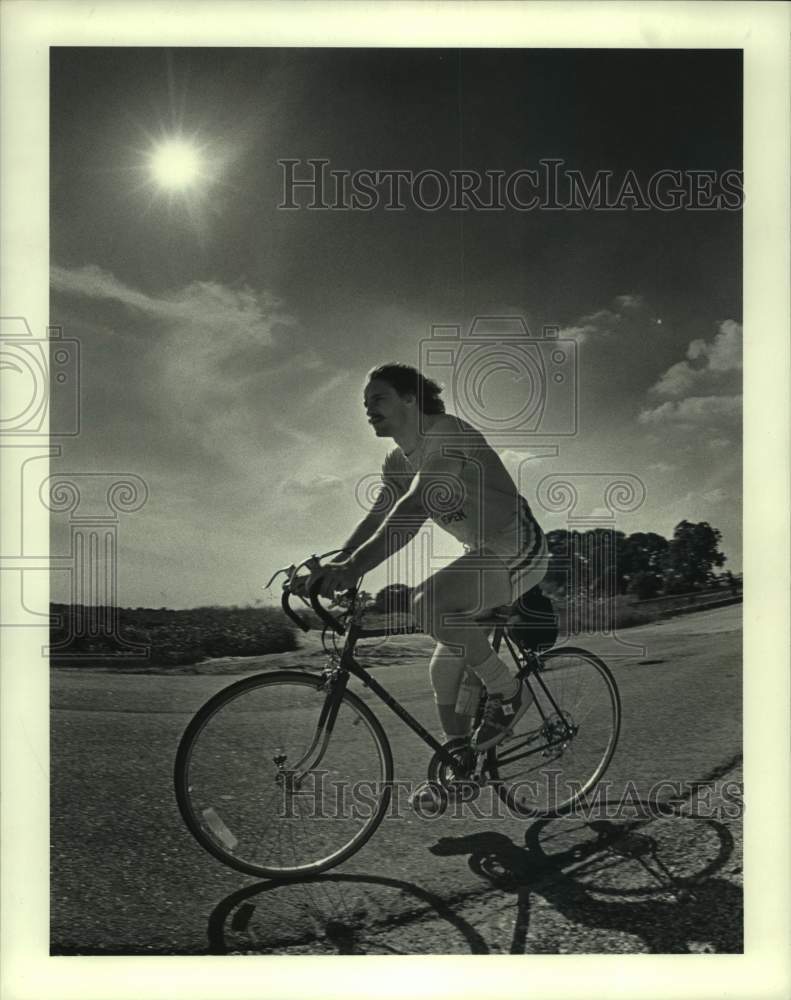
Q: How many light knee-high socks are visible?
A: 2